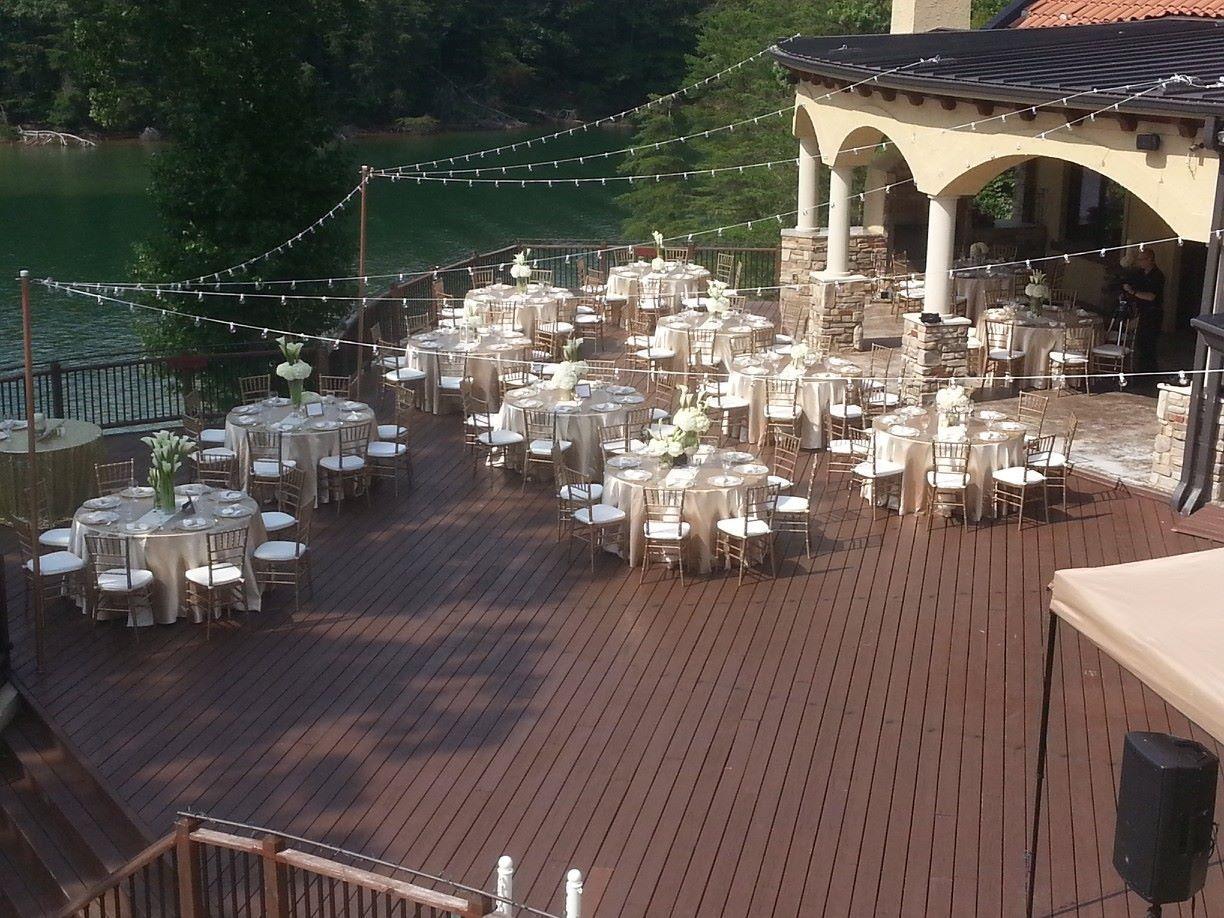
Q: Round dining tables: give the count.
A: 13